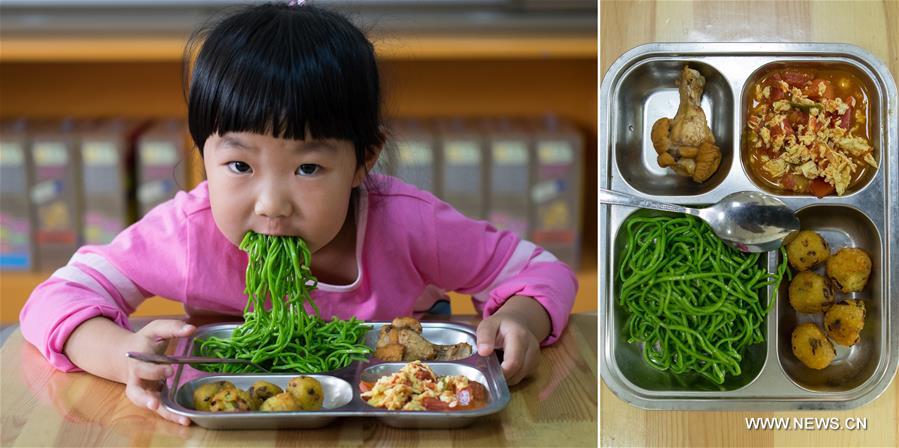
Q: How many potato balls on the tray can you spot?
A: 5